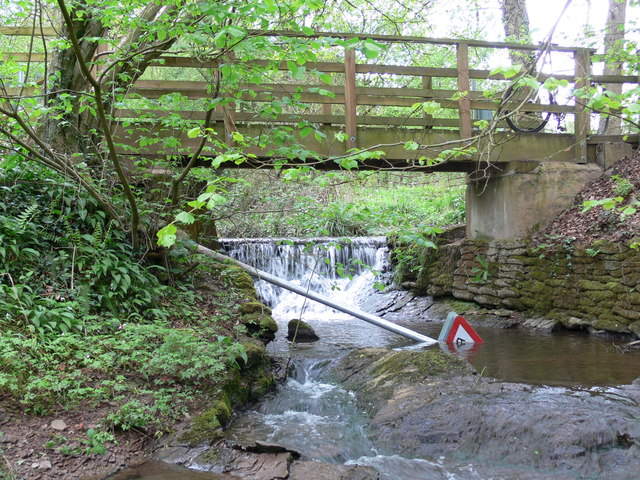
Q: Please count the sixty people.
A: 0